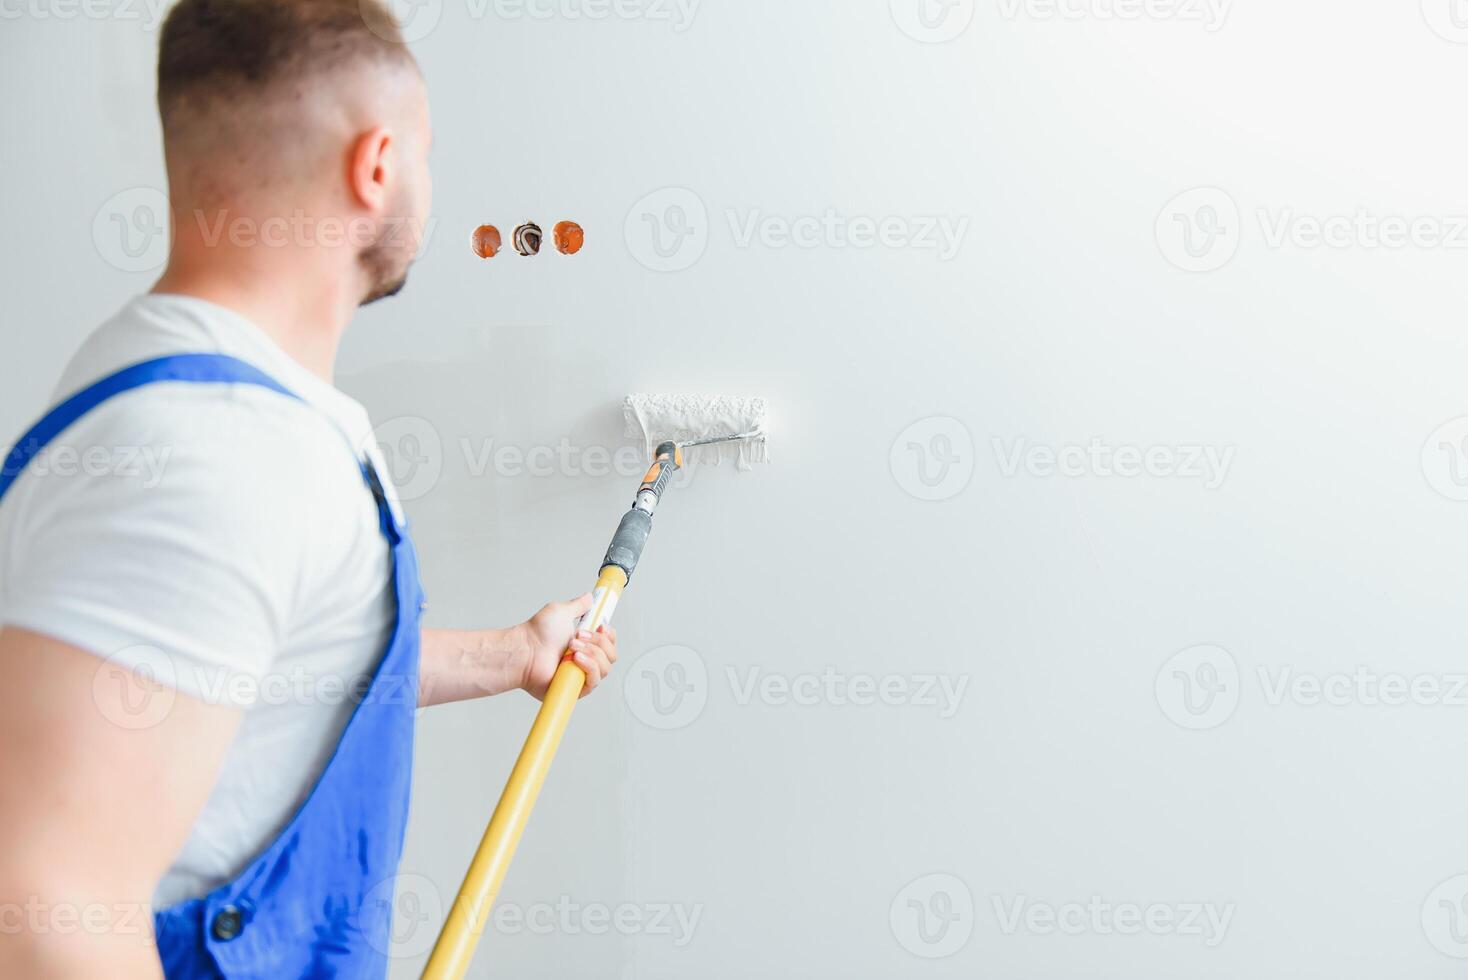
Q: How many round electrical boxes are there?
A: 3